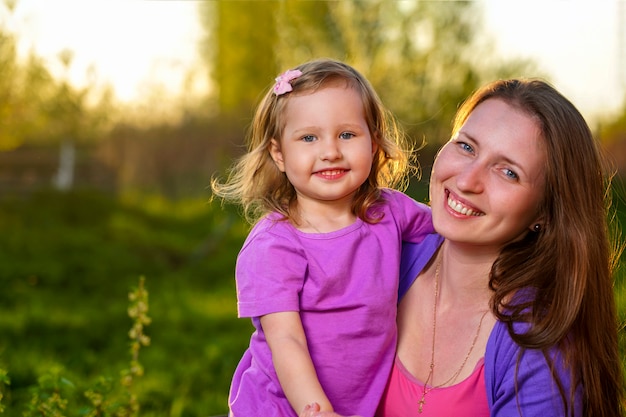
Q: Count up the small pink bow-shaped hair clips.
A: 1